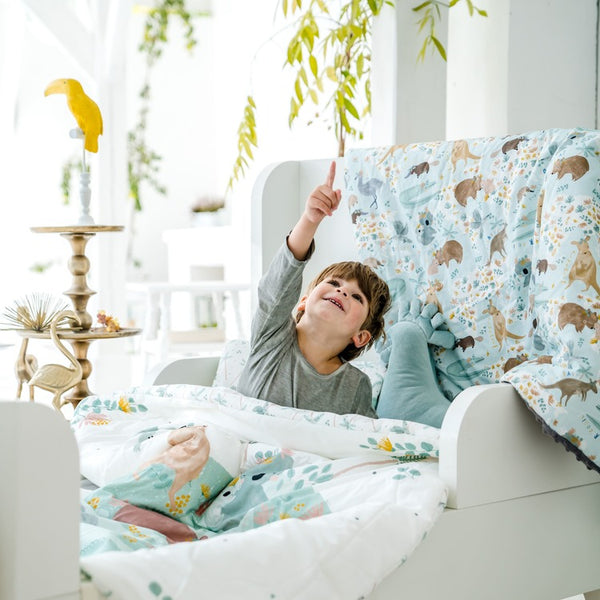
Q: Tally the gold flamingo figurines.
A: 2